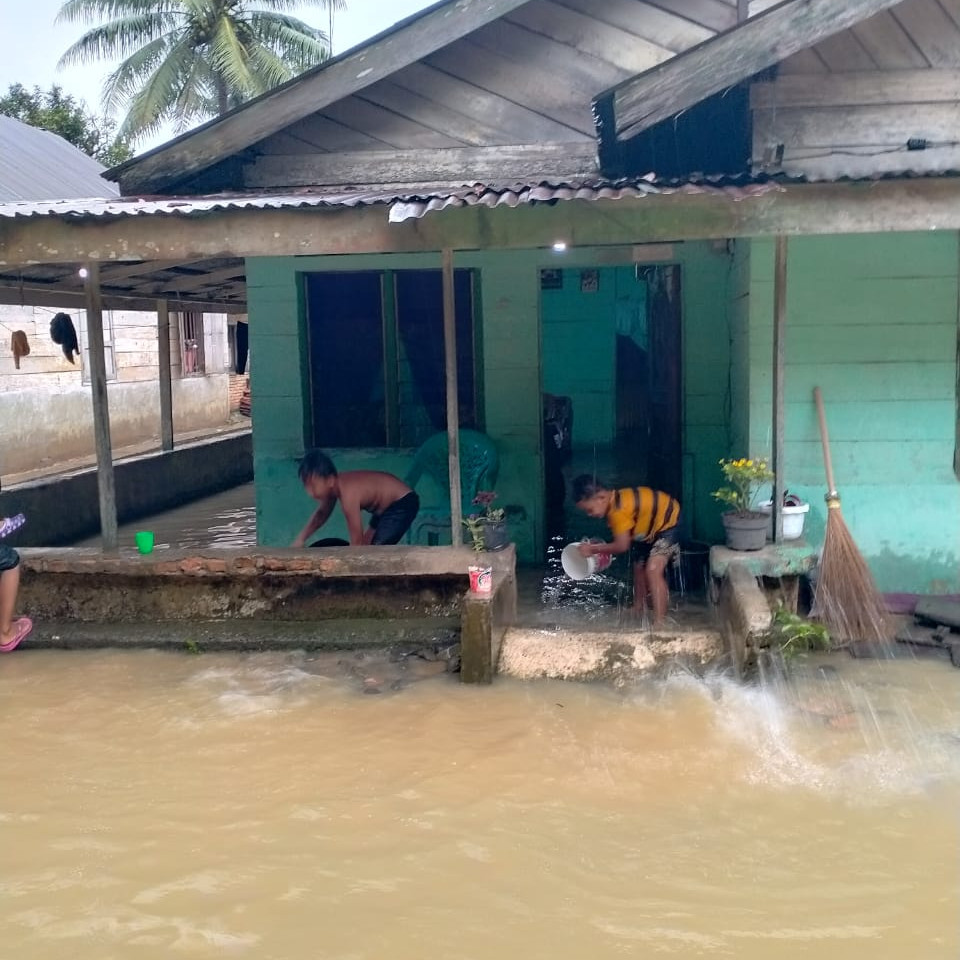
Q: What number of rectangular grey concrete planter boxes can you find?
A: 0